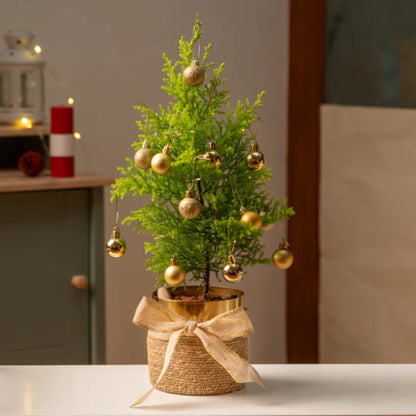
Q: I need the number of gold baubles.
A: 11